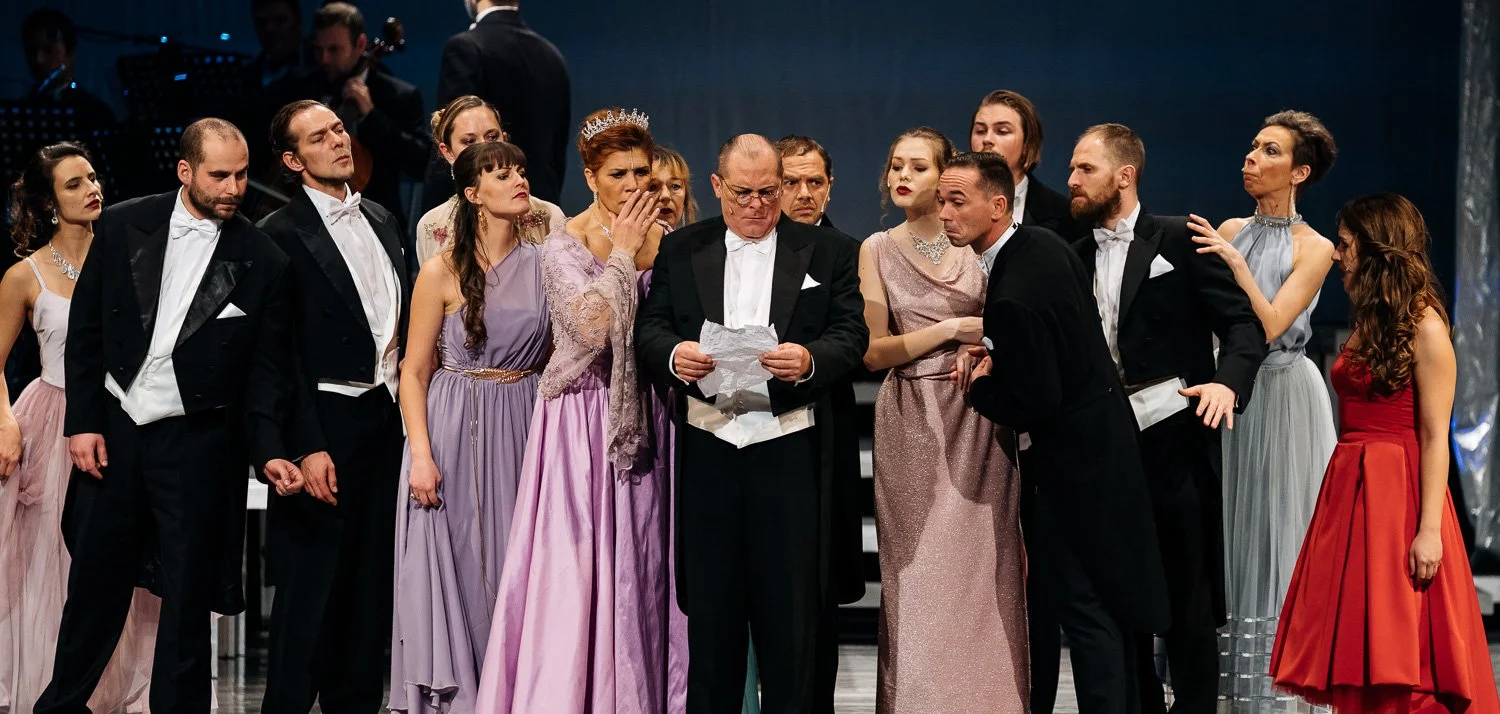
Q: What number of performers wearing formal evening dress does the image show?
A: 15